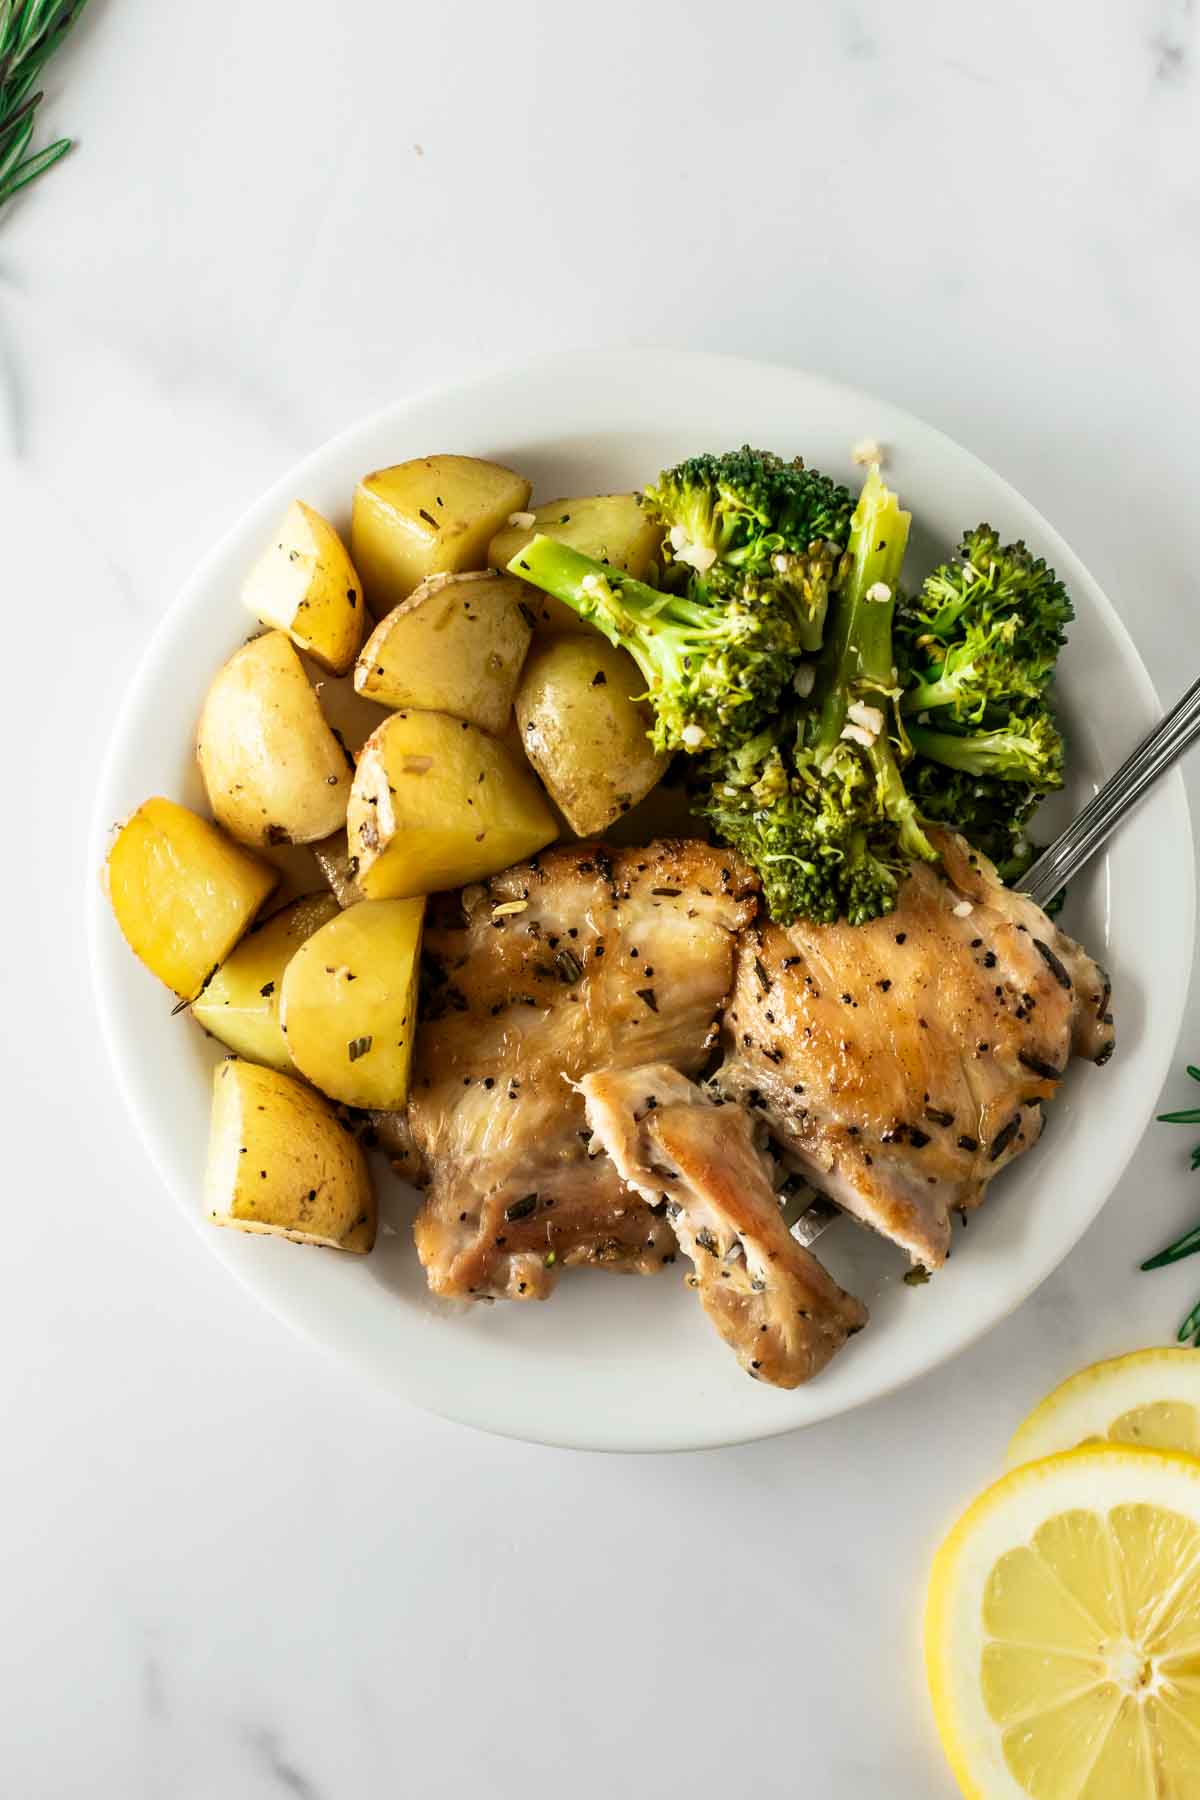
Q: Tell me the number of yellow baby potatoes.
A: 11